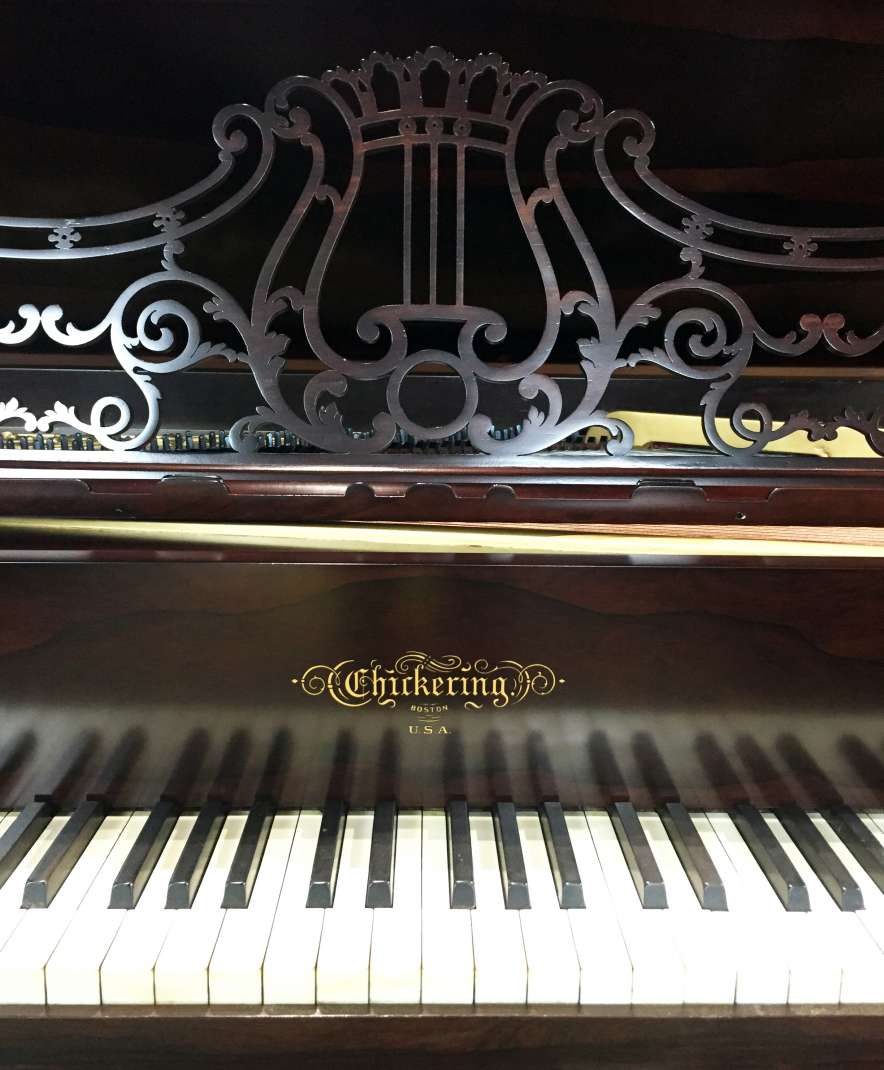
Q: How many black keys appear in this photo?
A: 15